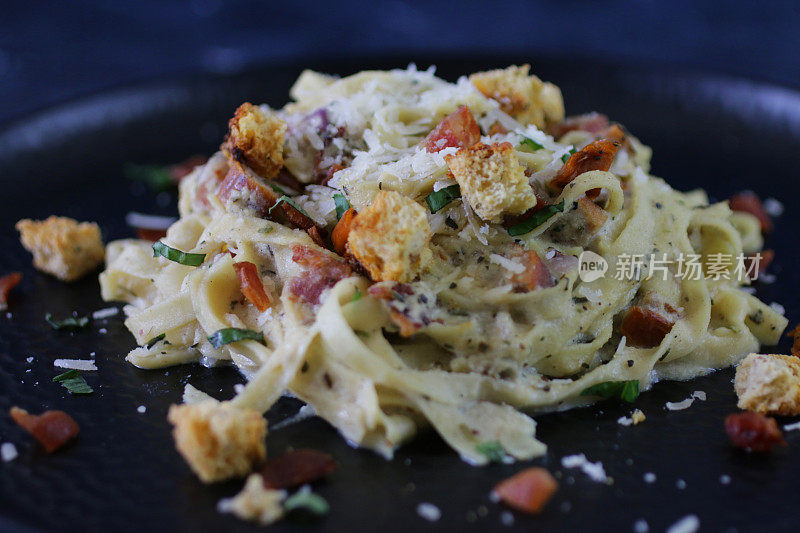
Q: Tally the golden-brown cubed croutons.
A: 7